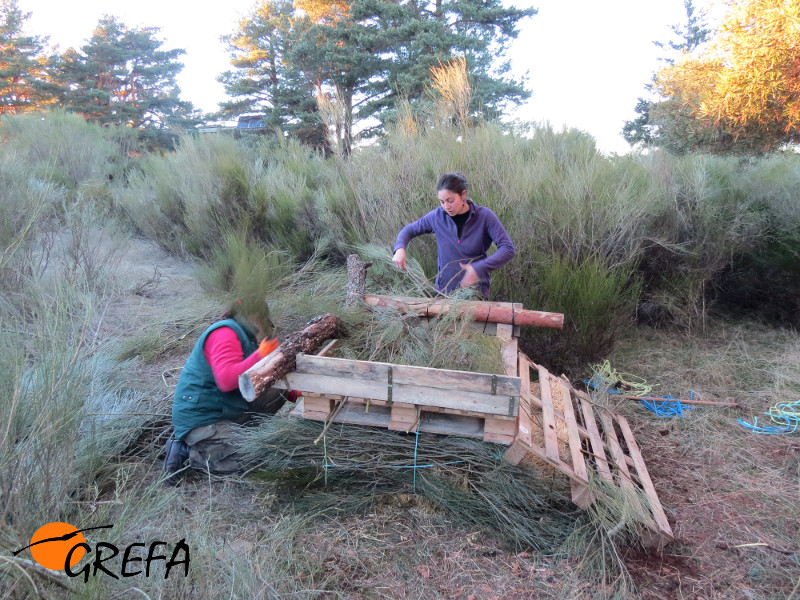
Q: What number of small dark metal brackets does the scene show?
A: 3